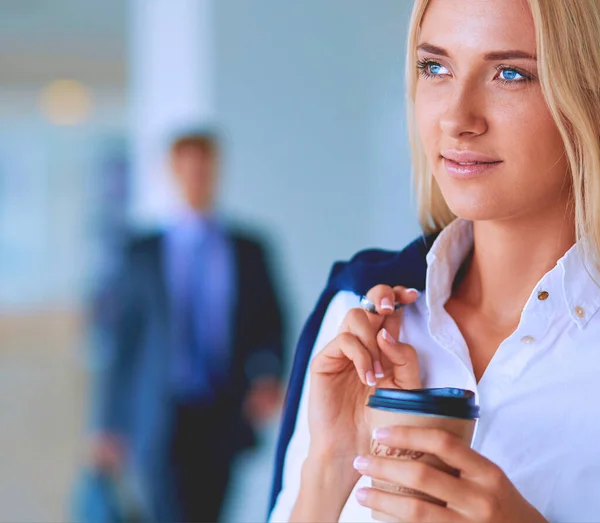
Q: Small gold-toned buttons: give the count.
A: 3